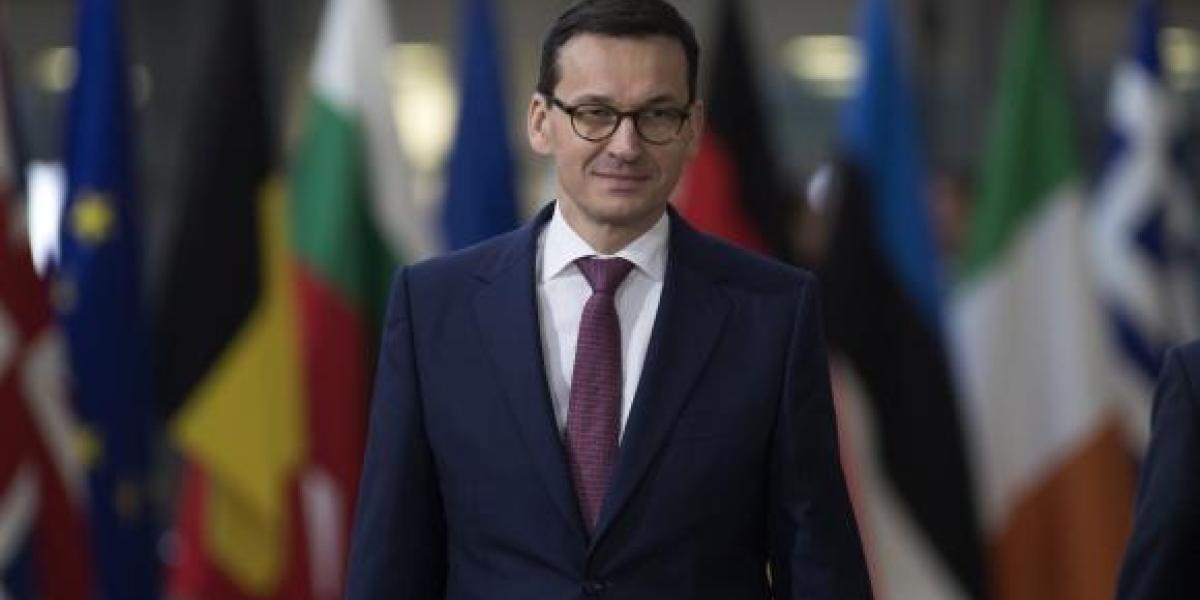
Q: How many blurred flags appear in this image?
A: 9